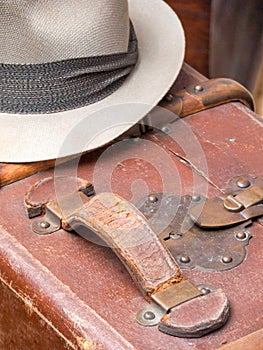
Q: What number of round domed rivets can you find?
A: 11